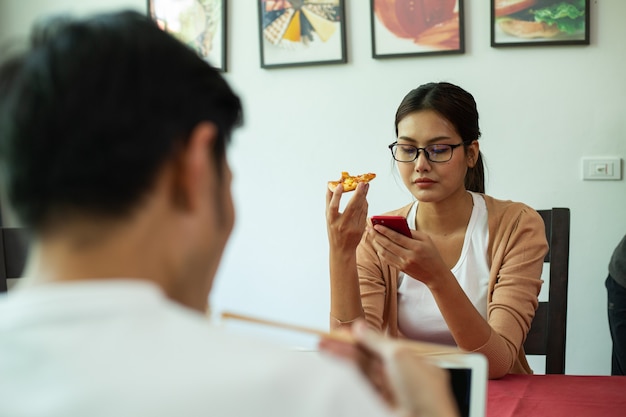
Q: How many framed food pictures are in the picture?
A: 4